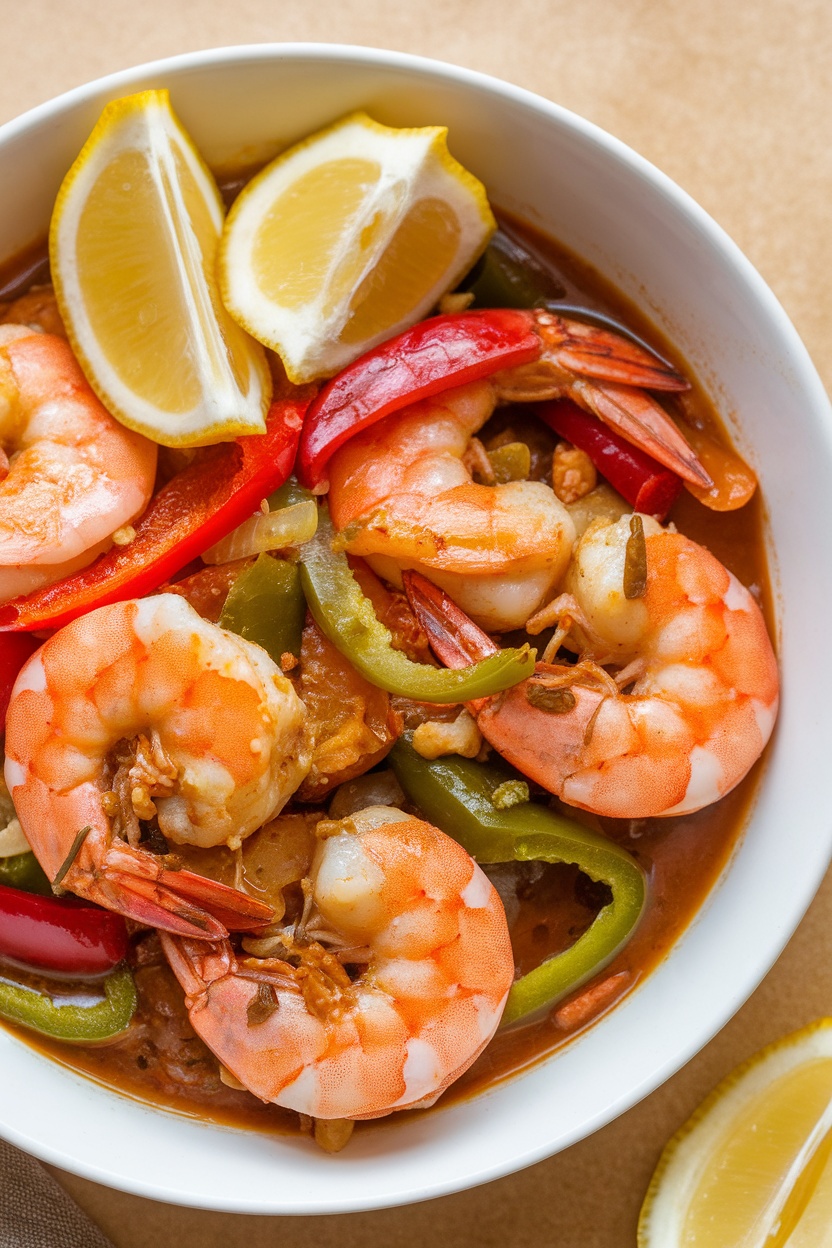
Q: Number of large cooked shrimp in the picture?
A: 5